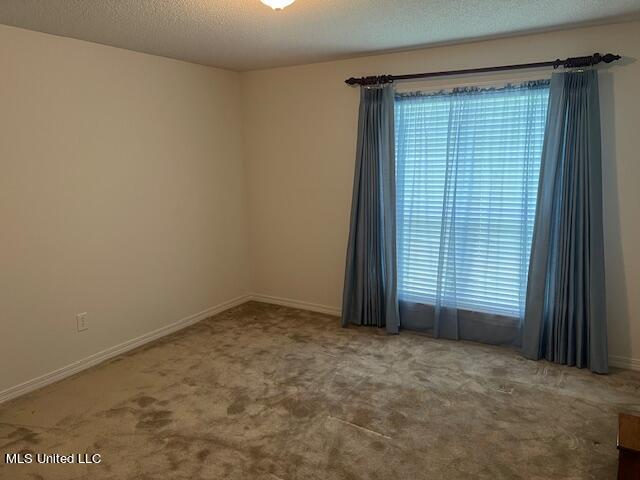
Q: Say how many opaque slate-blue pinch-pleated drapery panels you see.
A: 2